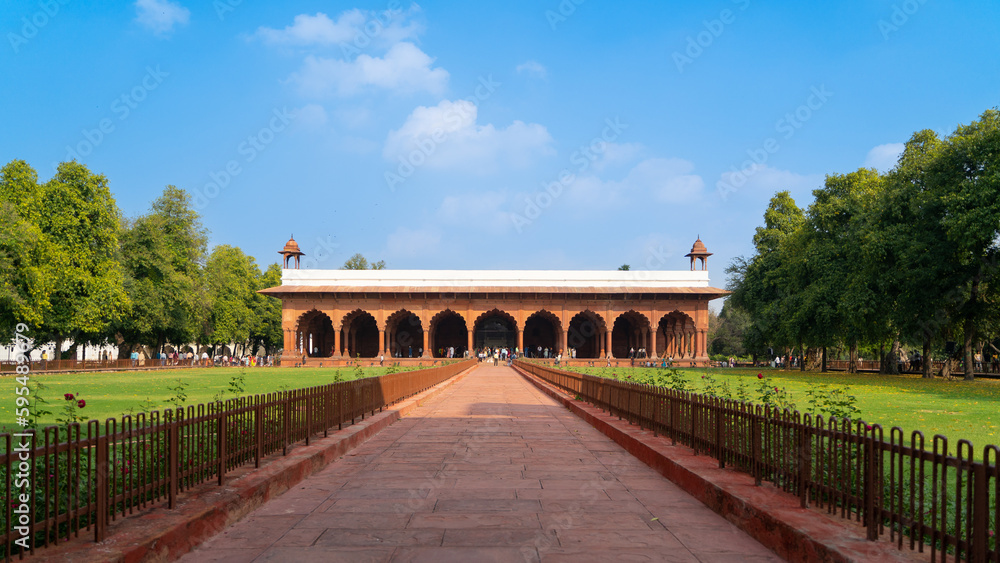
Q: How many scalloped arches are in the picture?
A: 9